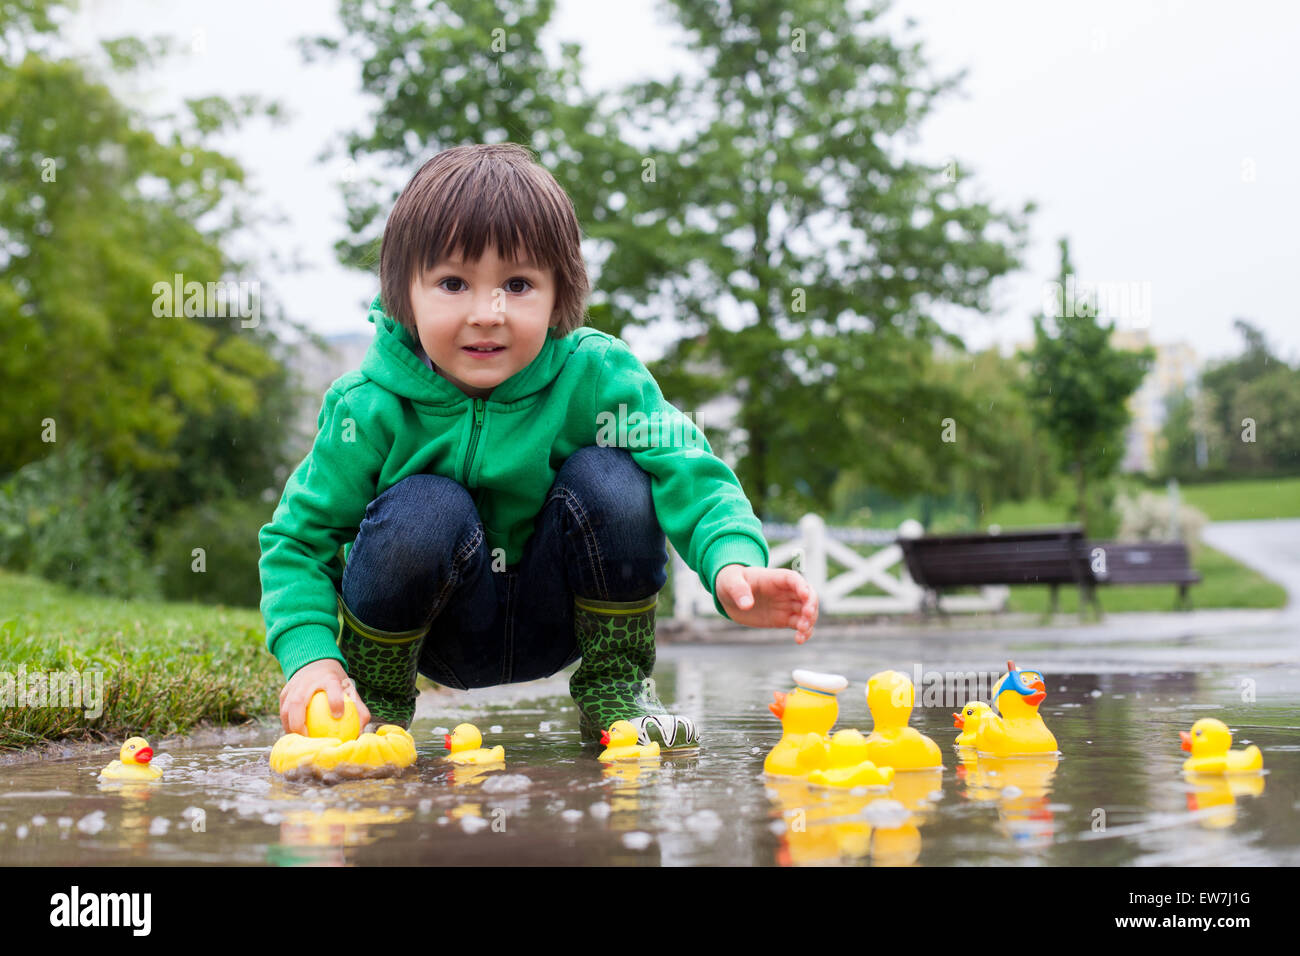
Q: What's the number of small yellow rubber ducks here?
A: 6